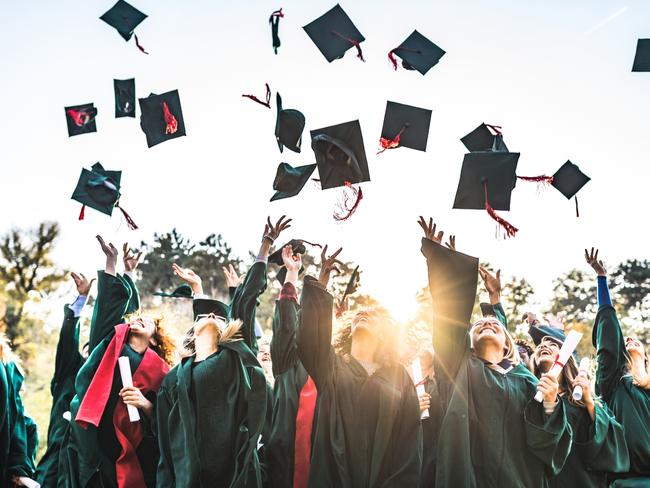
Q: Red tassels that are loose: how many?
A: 1